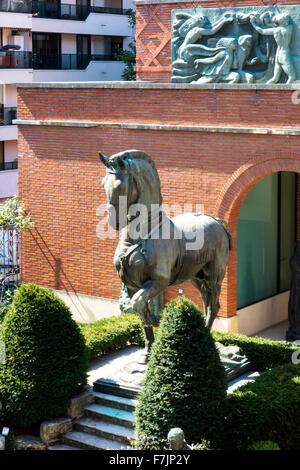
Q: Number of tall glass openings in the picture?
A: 1